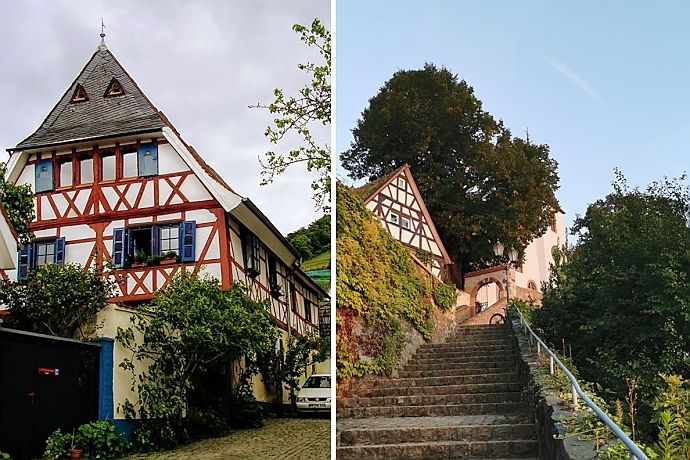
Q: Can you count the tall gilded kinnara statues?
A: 0